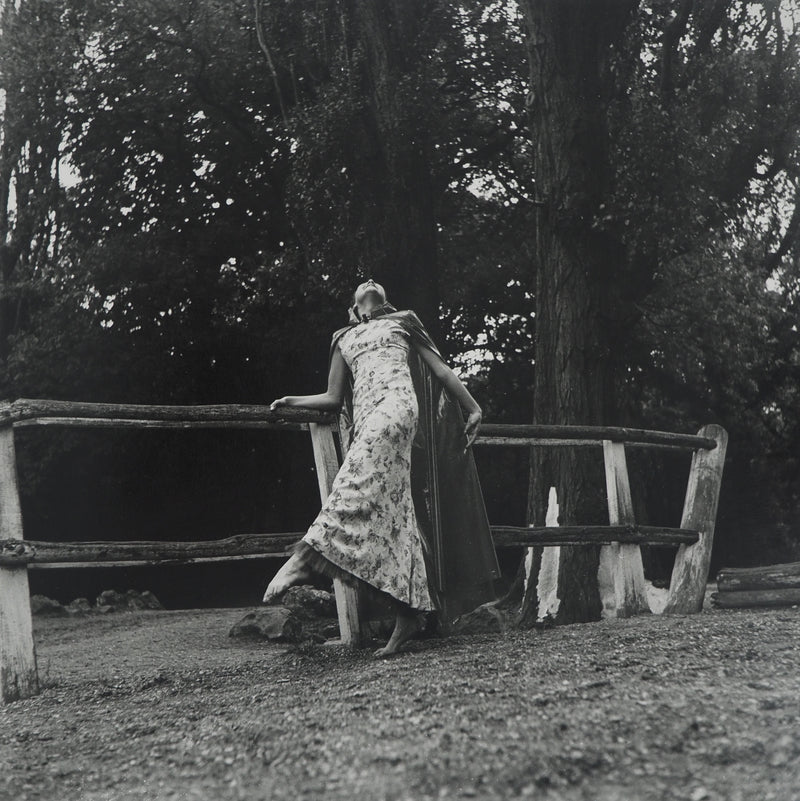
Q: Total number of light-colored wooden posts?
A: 4